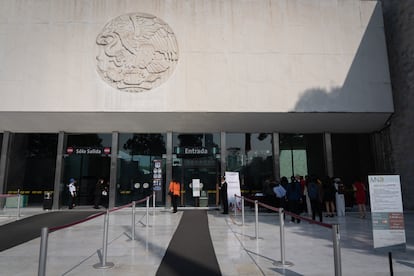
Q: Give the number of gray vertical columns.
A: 7